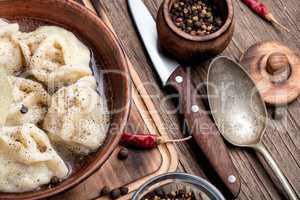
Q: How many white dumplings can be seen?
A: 5